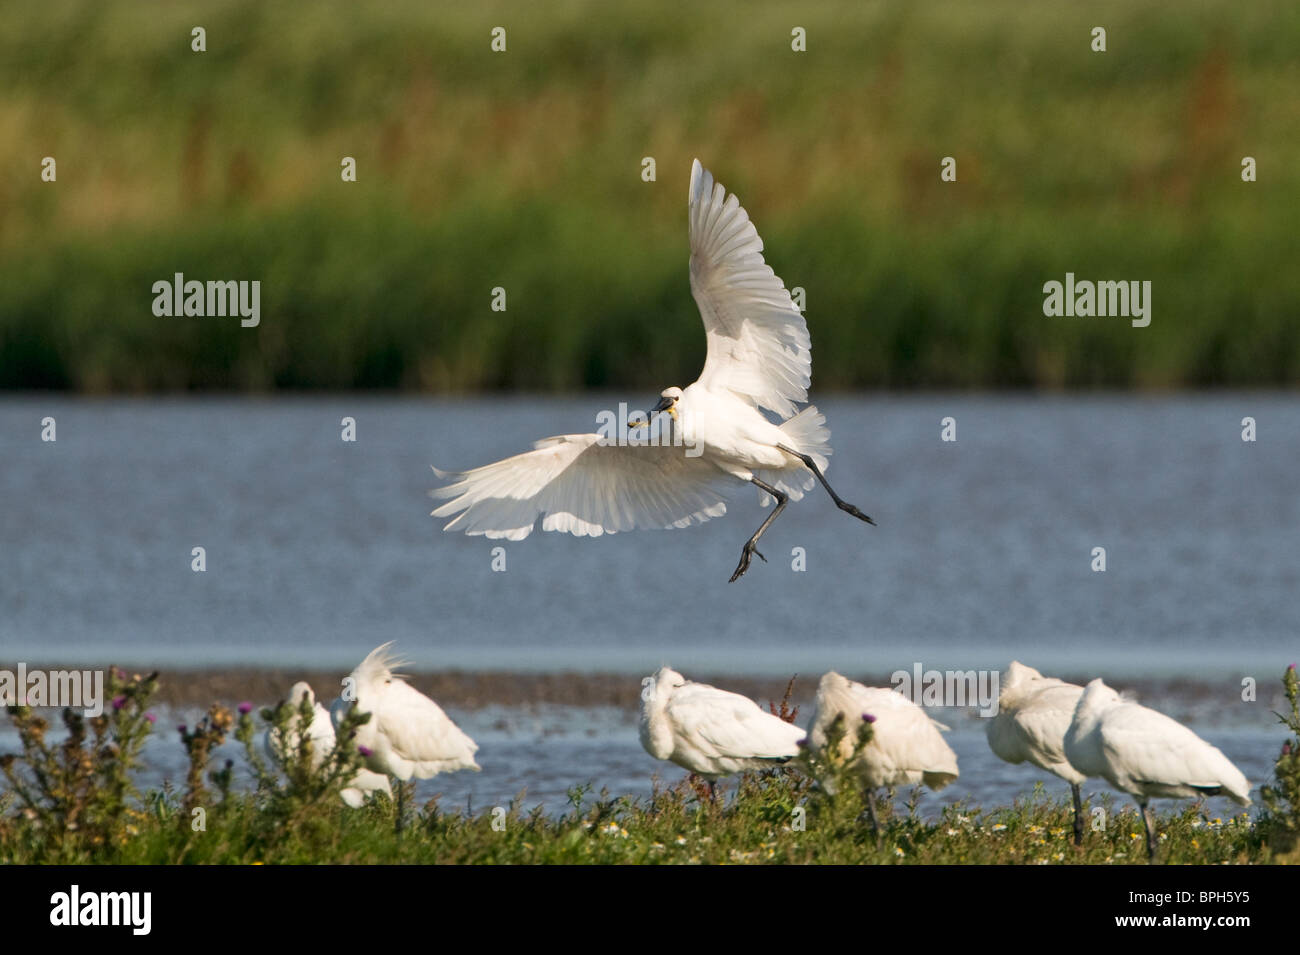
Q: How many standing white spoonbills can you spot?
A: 6